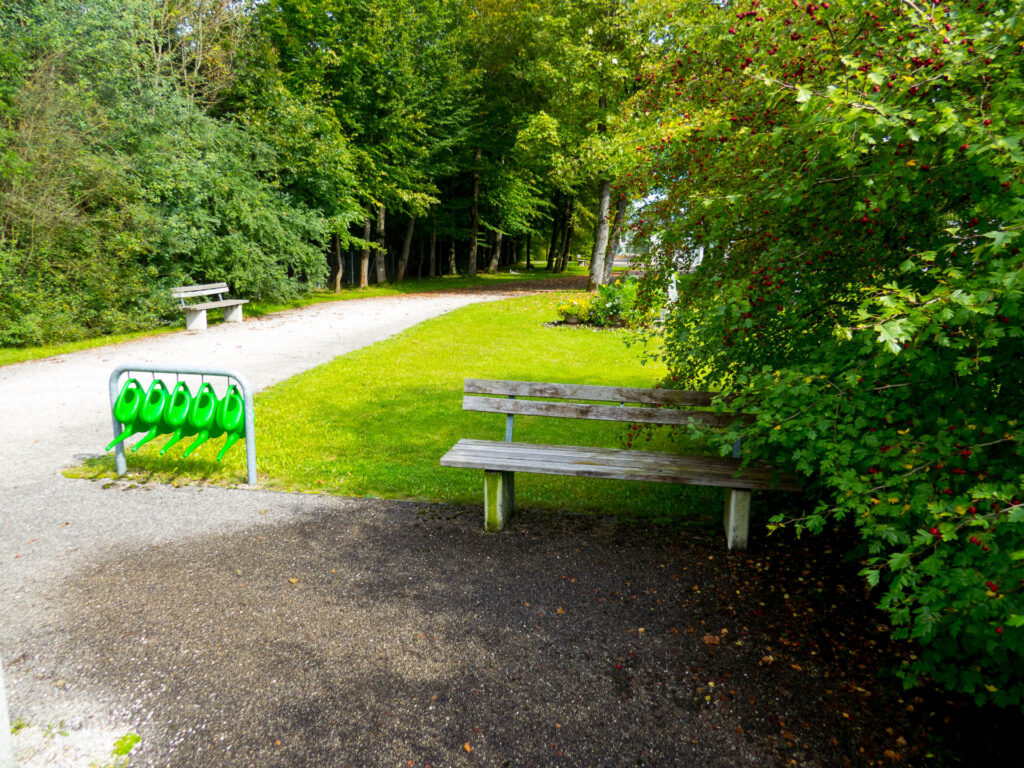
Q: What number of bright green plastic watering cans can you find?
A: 5